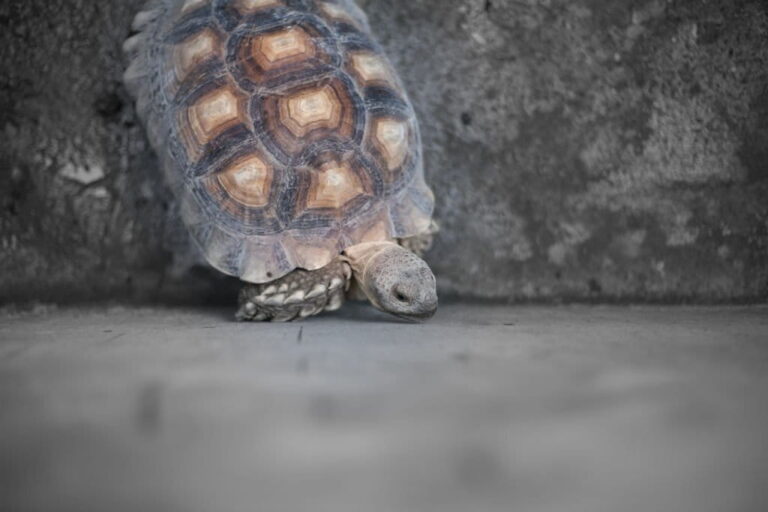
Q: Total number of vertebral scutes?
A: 4